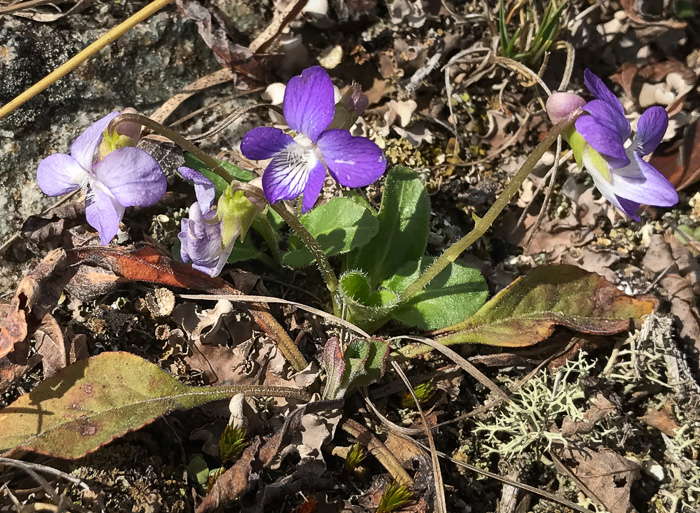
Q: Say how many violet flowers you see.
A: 4